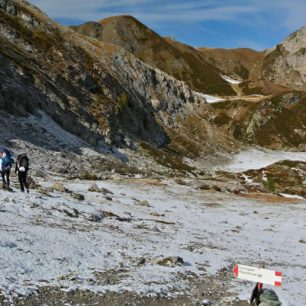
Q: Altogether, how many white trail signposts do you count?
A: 1